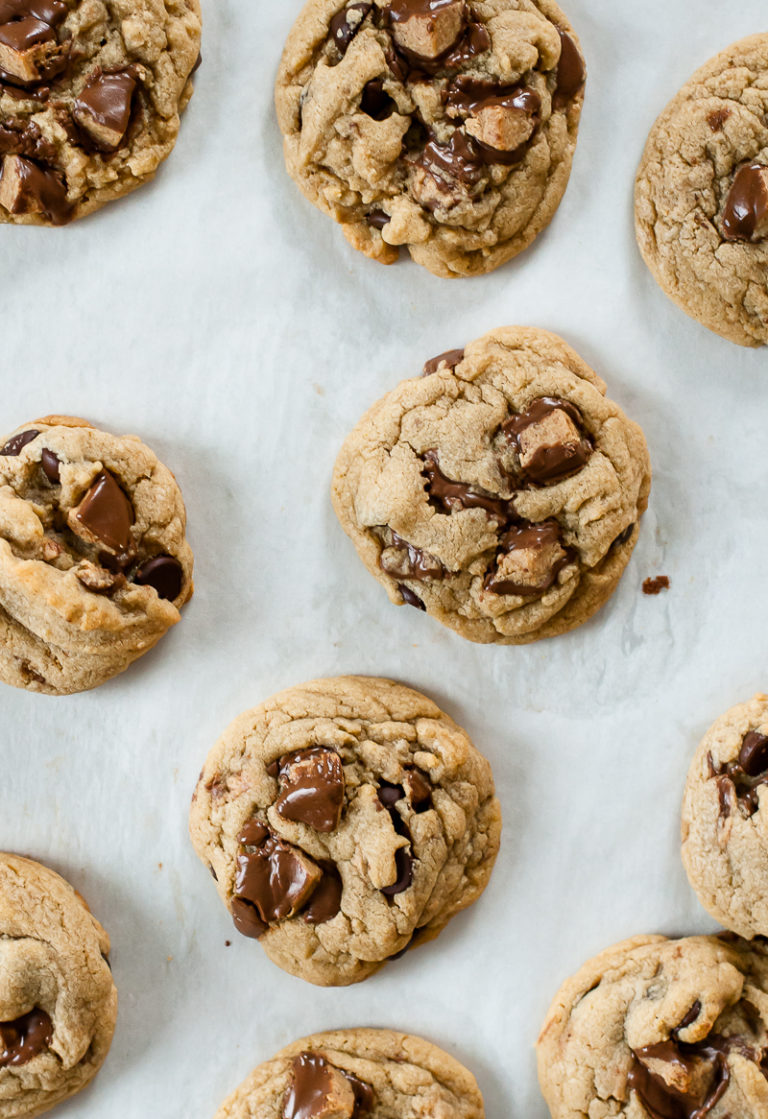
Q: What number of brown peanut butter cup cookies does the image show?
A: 10